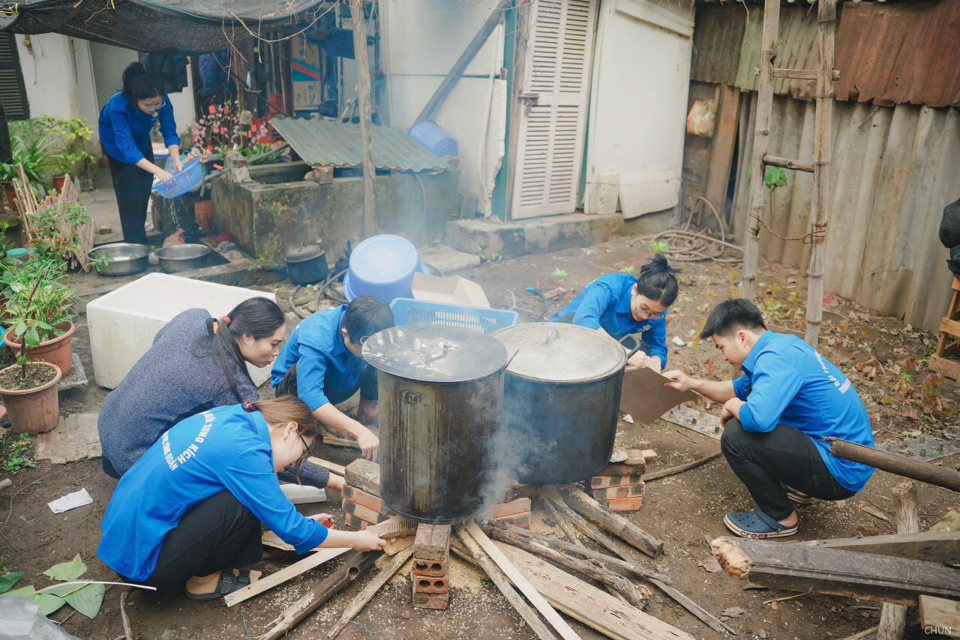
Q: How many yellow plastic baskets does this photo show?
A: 0